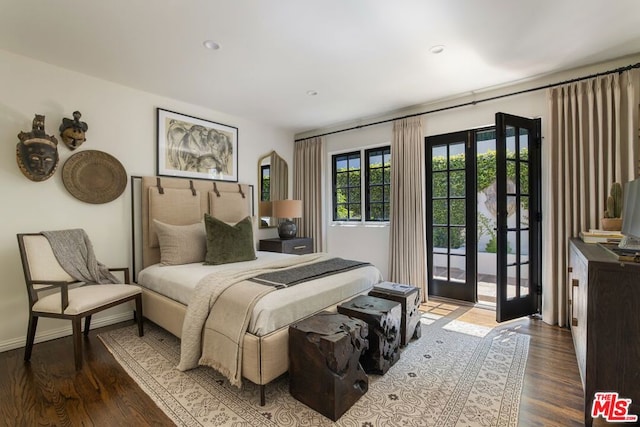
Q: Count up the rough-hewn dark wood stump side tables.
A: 3